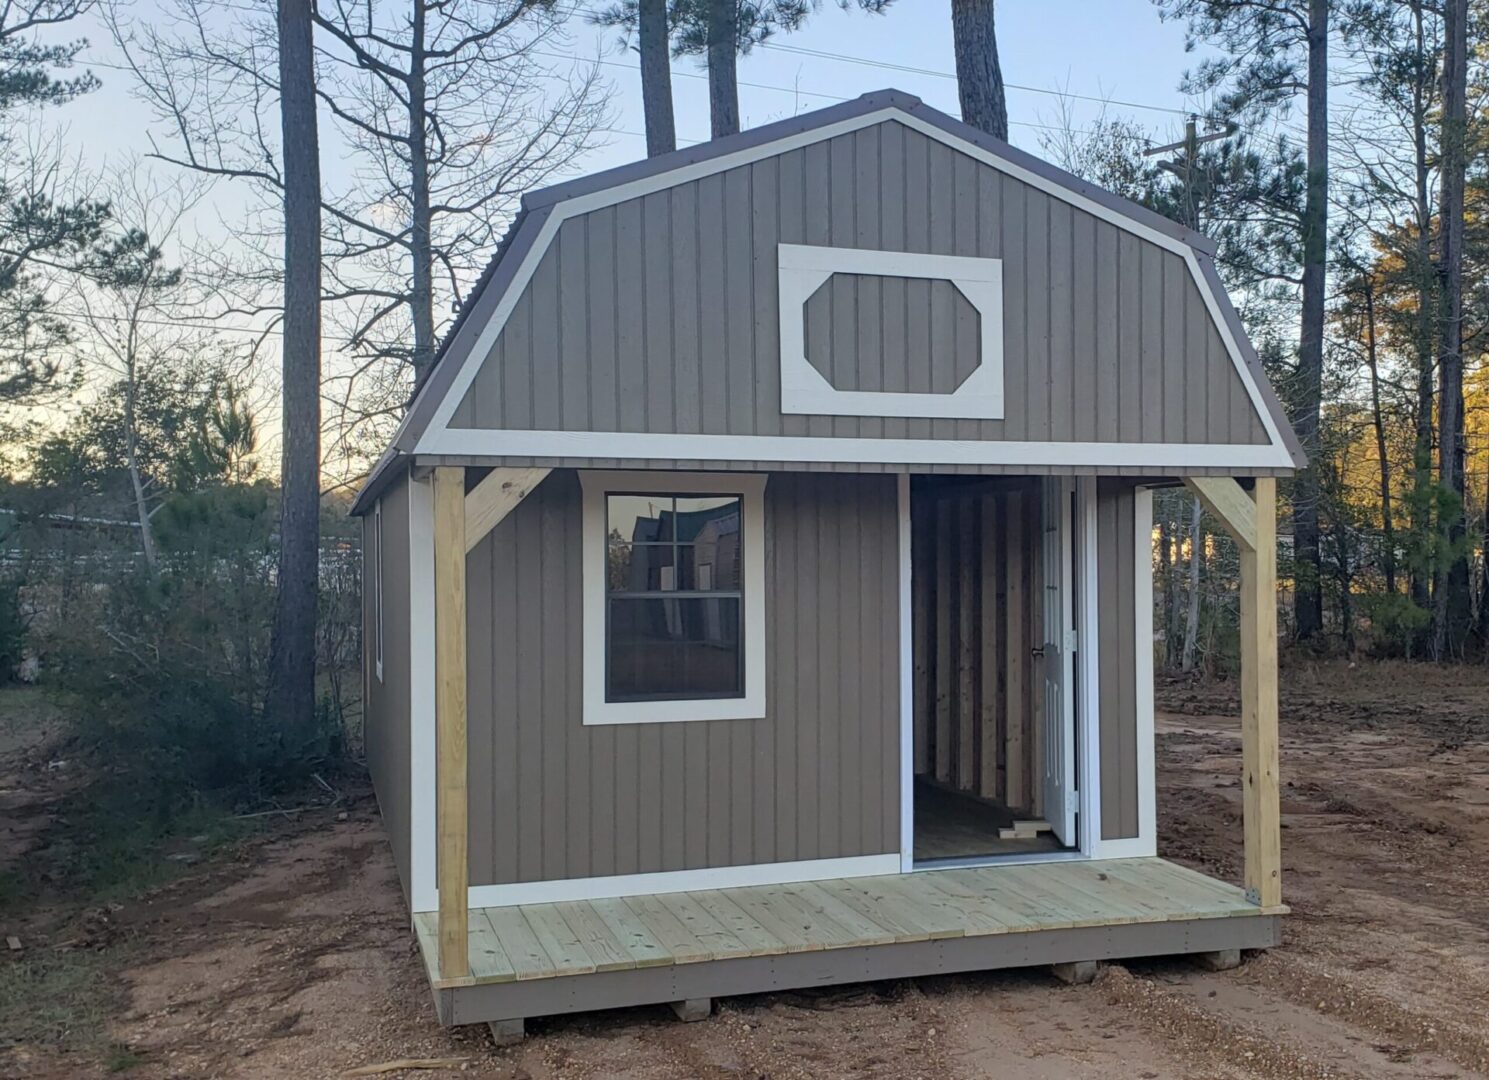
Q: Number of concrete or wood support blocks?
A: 4